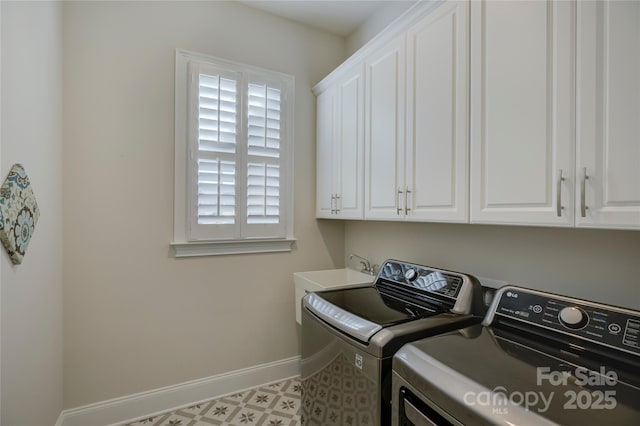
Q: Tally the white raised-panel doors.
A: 6